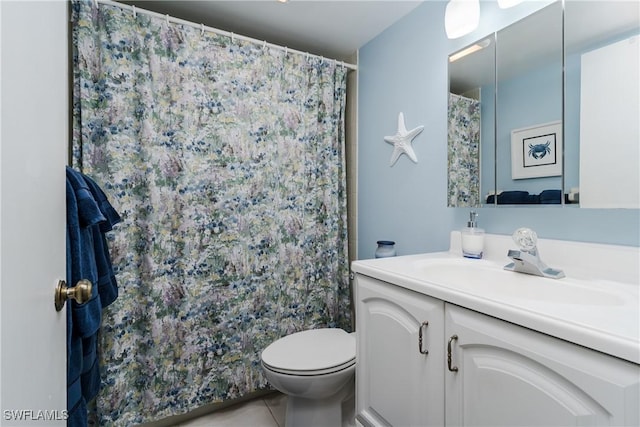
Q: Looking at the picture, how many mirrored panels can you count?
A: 3